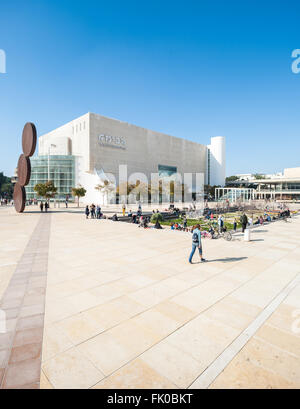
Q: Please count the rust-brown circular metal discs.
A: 3